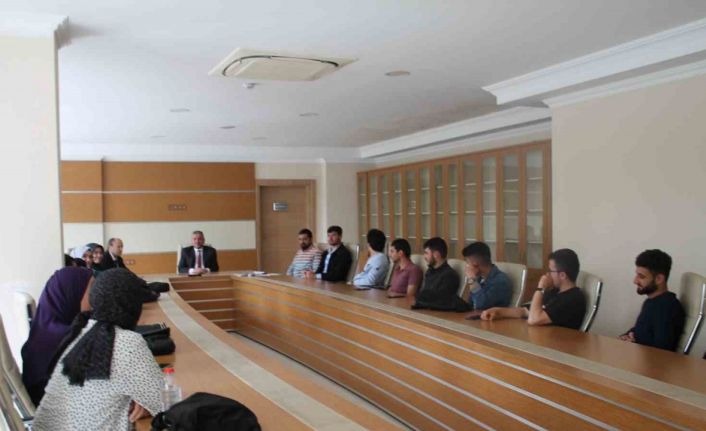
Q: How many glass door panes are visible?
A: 12